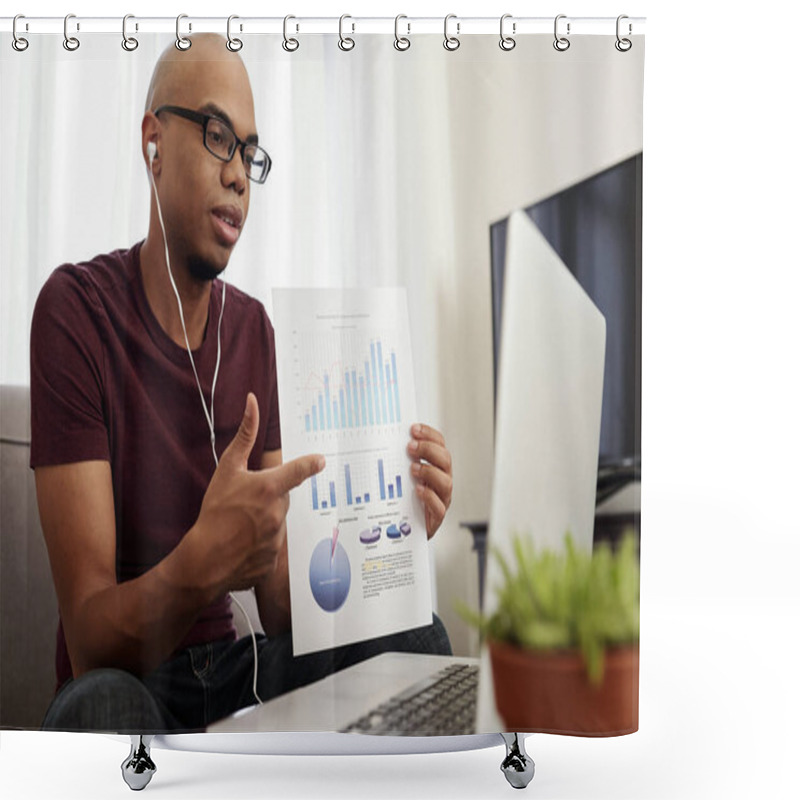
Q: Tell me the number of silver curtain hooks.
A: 12